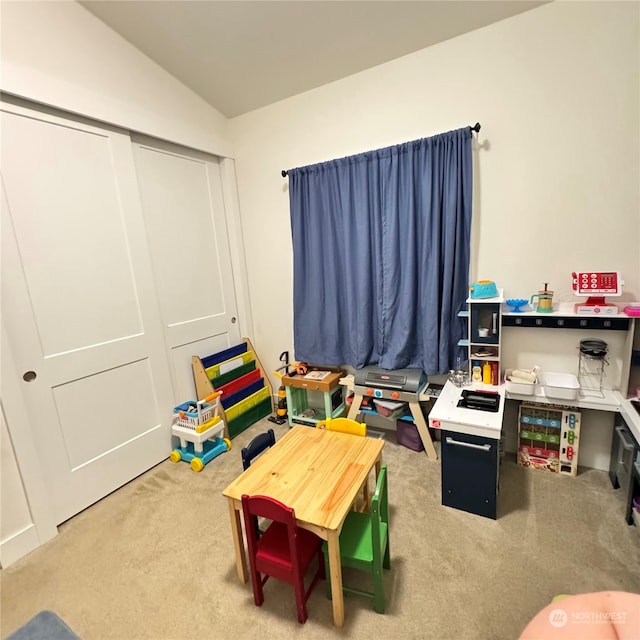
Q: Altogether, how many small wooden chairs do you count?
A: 4